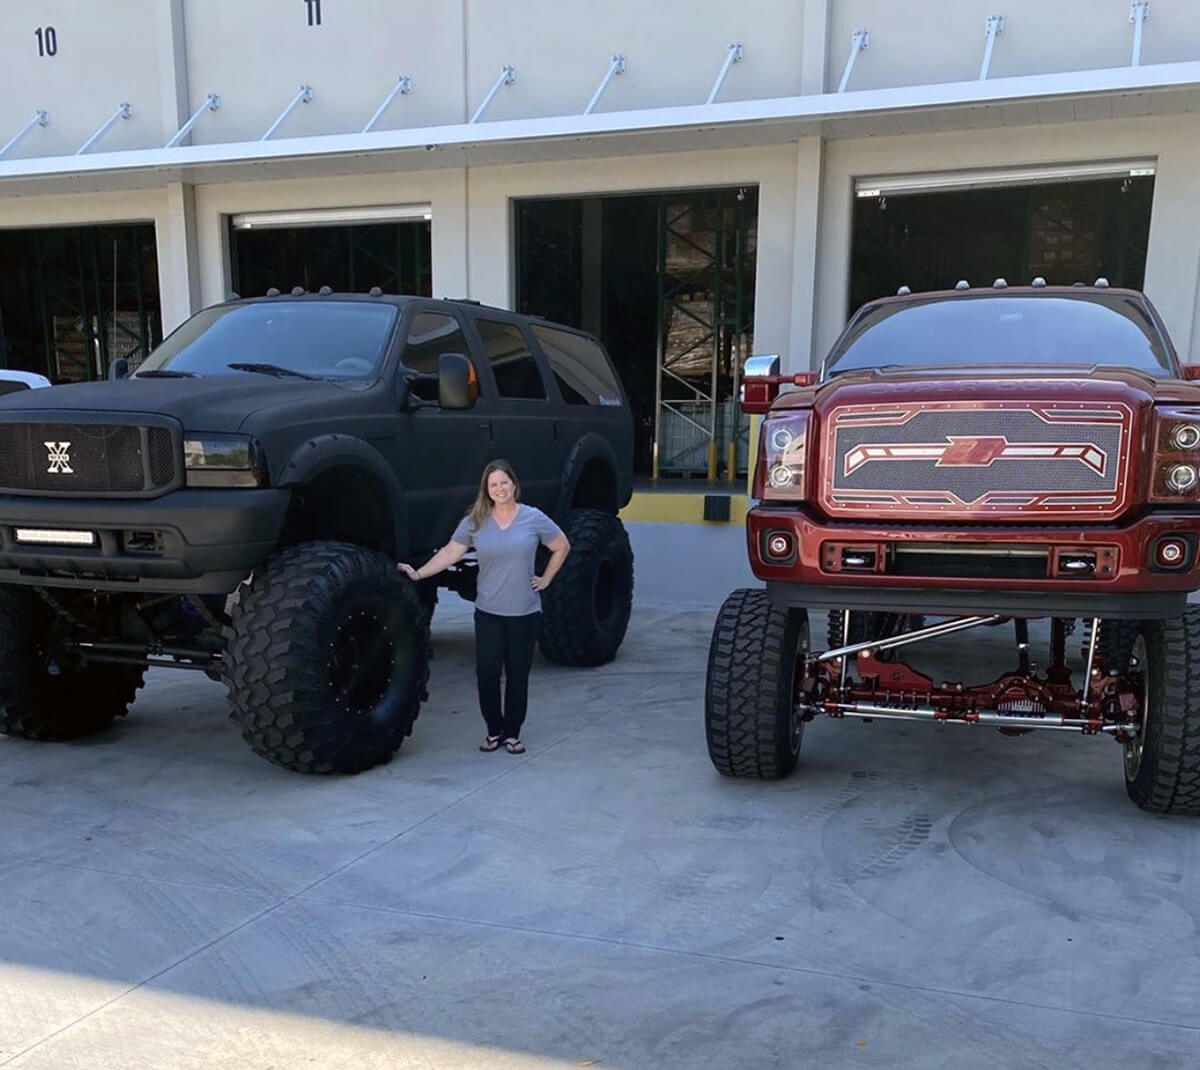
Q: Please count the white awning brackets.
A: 11